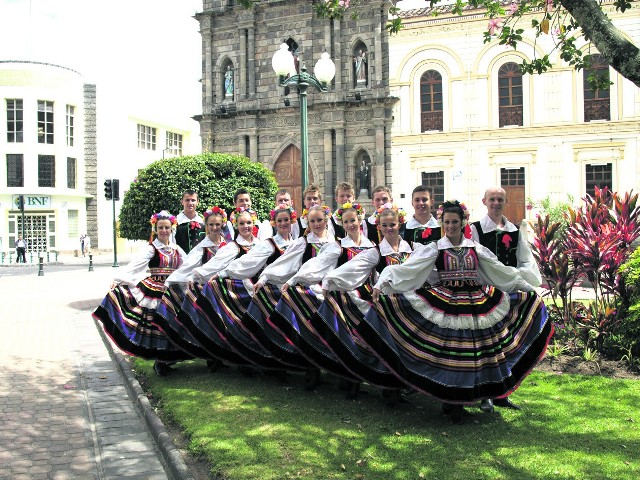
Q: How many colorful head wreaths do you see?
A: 8